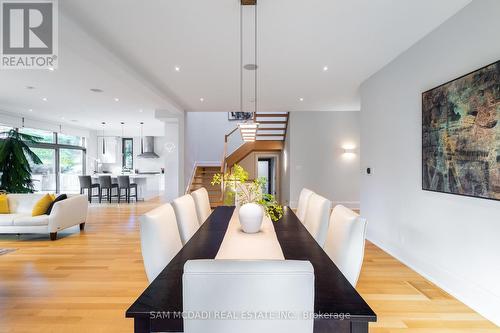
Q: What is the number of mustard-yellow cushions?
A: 2